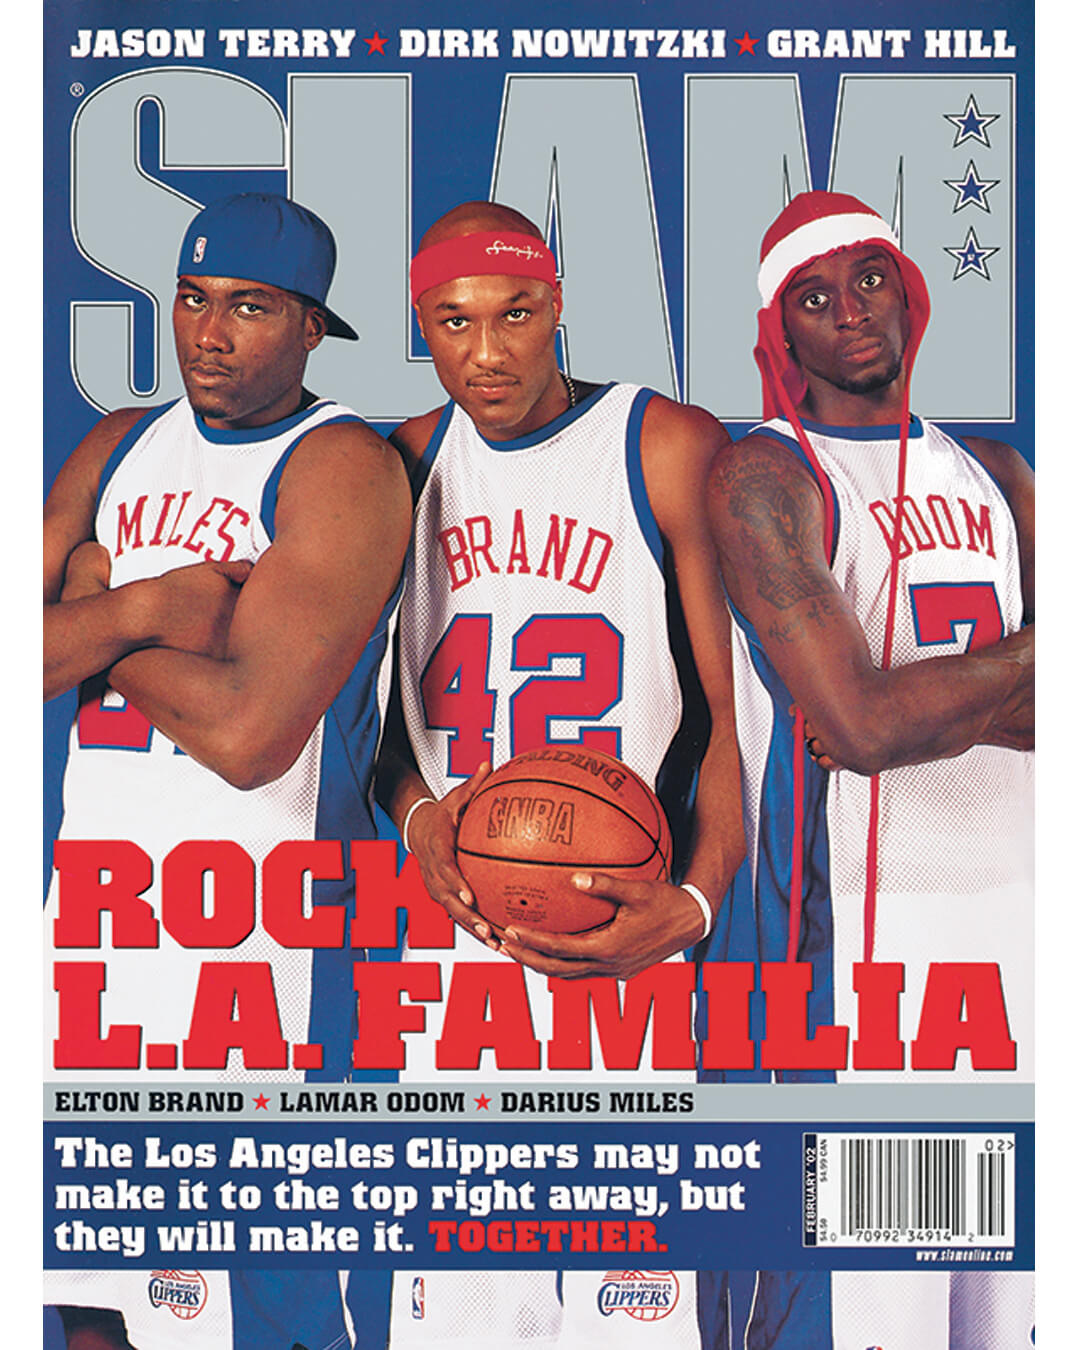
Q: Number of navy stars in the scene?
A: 3